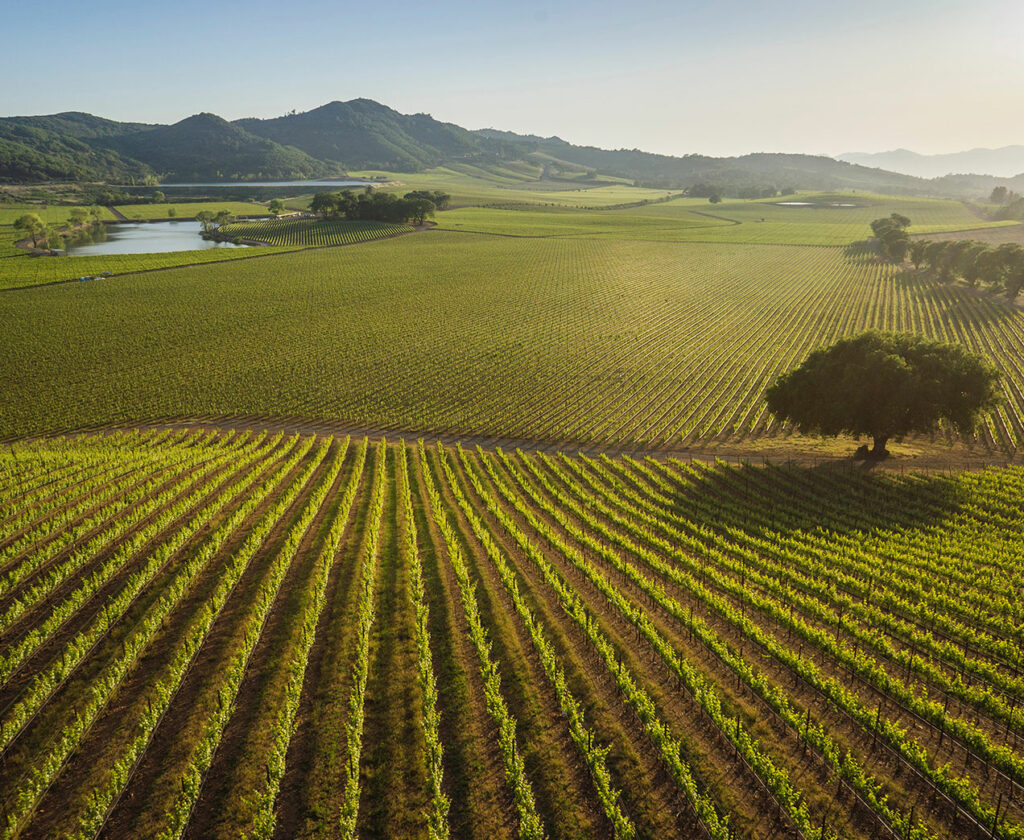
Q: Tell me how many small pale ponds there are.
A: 2